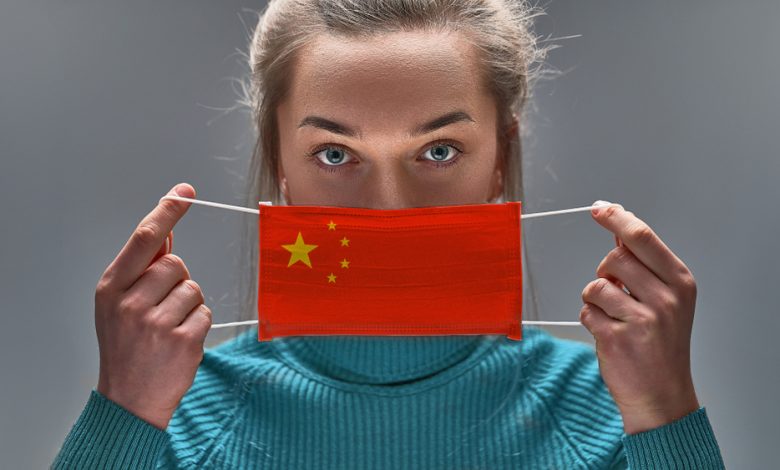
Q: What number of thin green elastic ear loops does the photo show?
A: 0